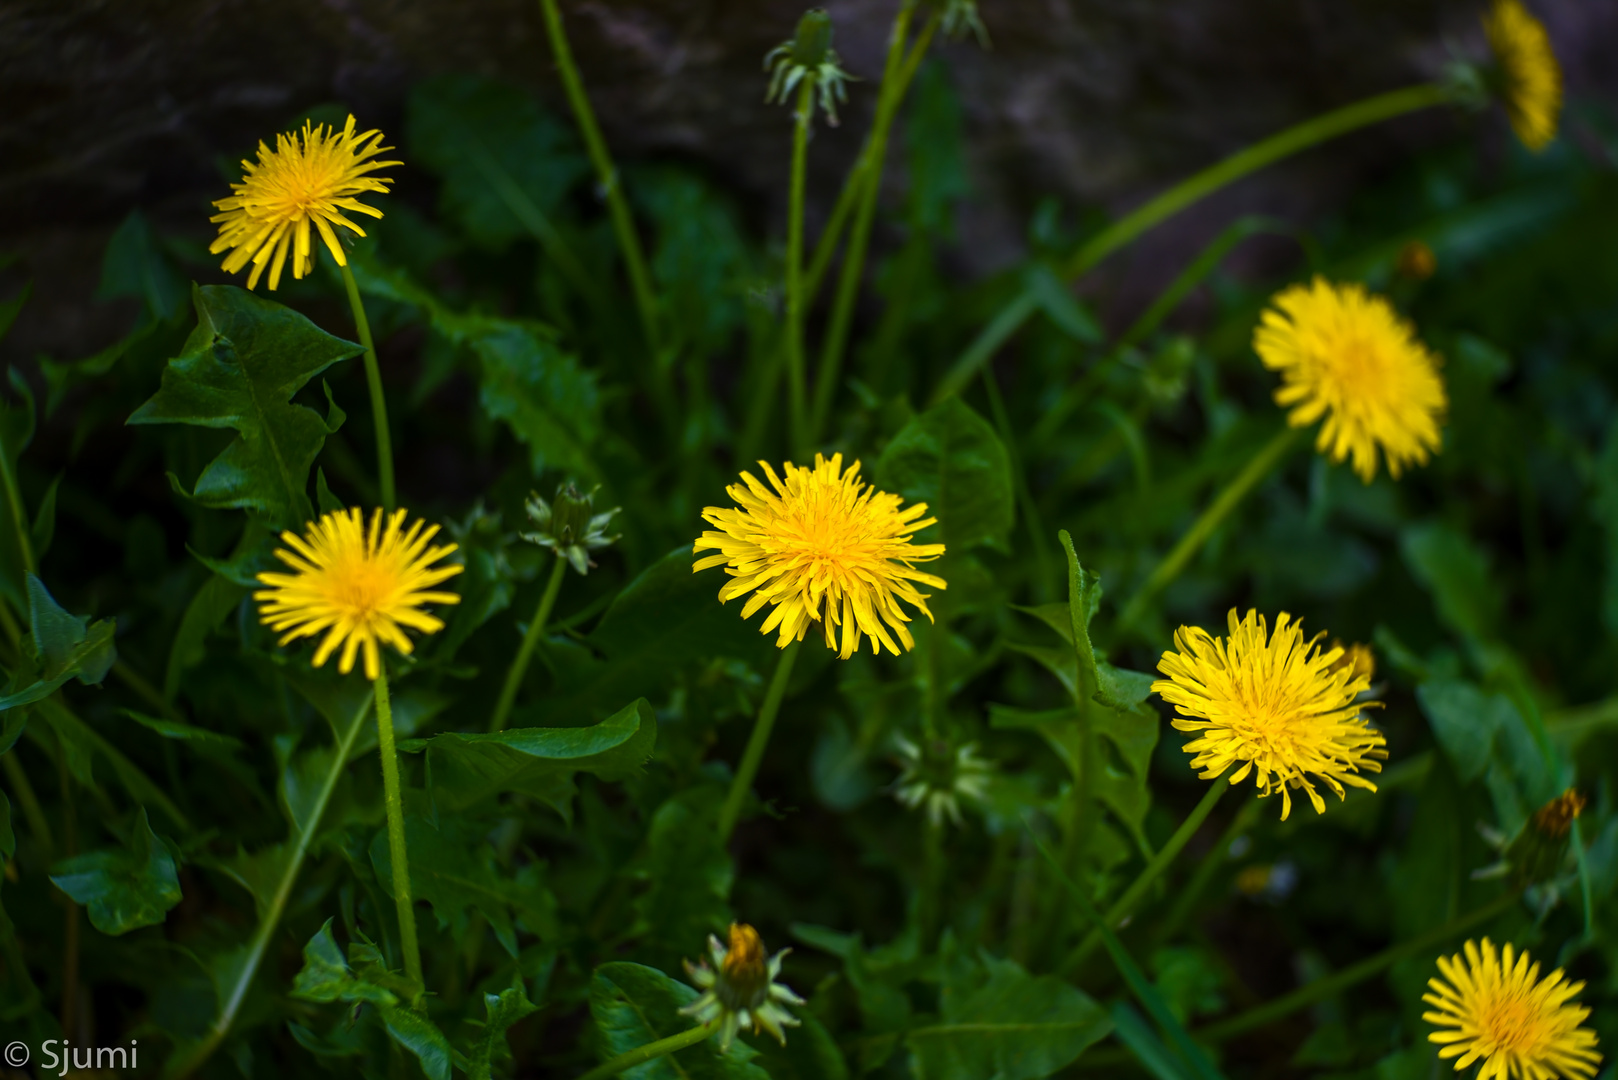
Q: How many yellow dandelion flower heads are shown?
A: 7